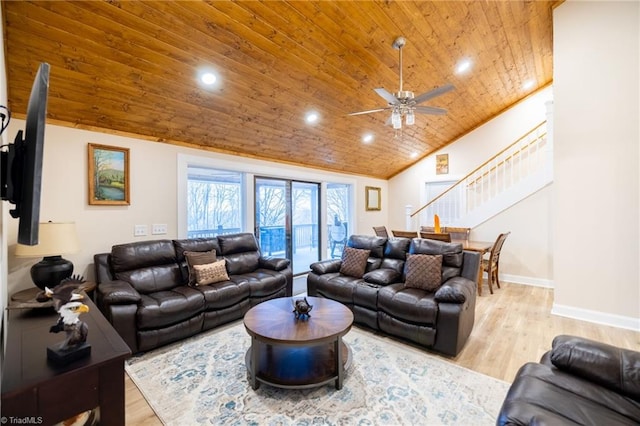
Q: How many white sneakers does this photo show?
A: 0